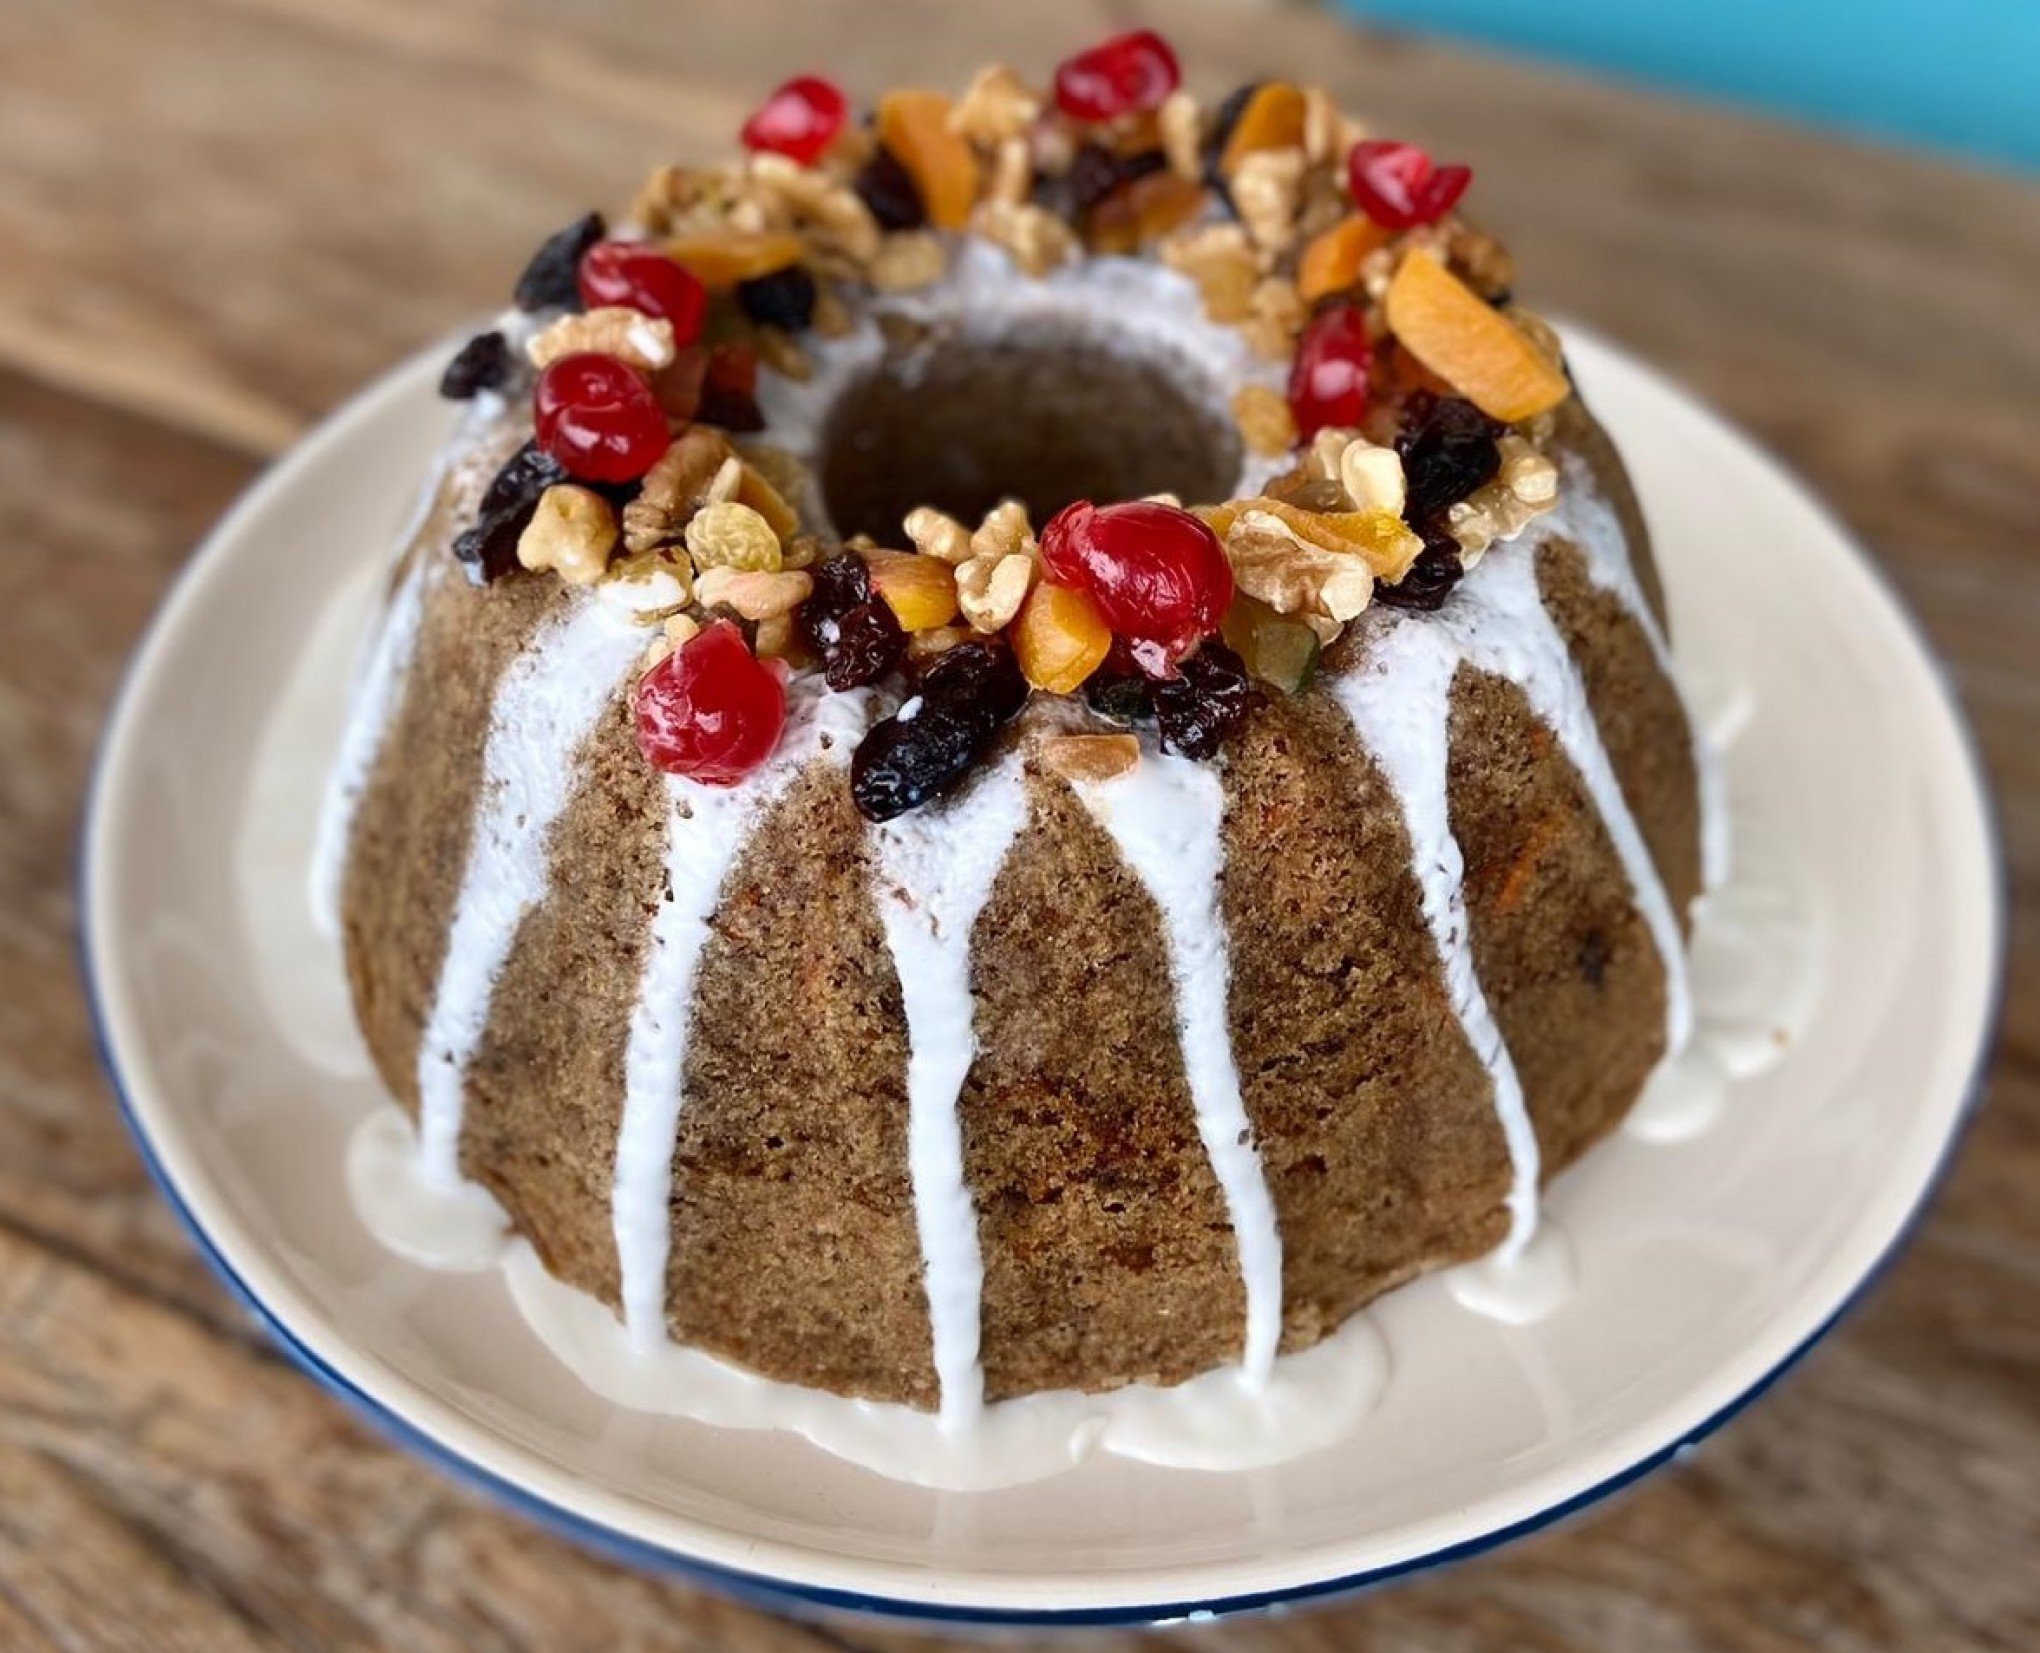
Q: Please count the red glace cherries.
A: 8